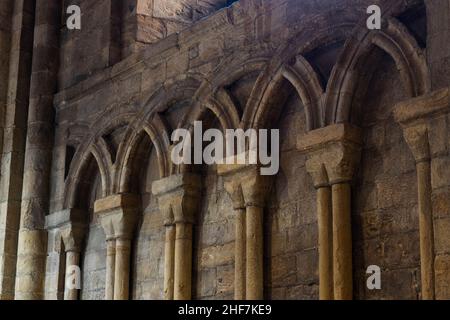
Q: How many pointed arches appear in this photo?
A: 5